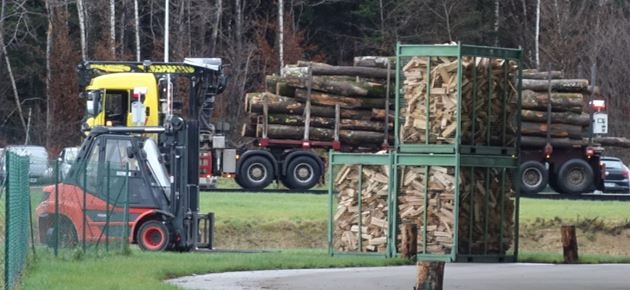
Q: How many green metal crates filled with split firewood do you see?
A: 3